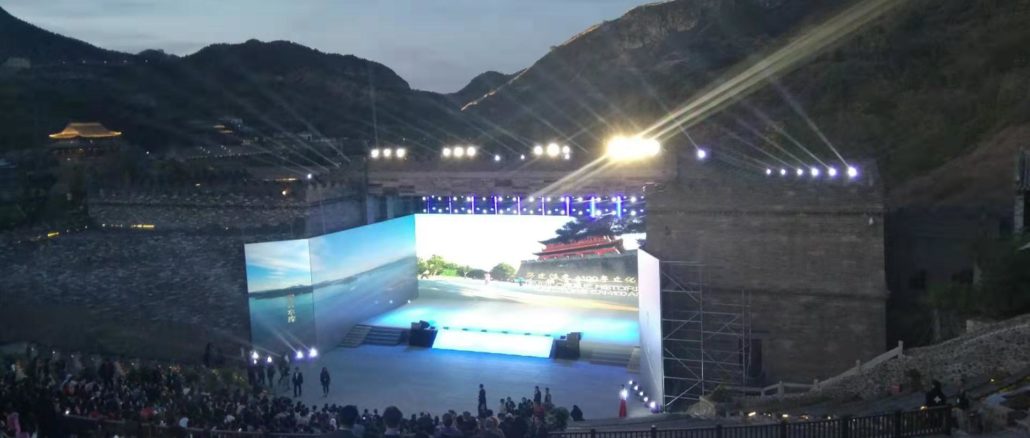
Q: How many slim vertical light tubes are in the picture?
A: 9